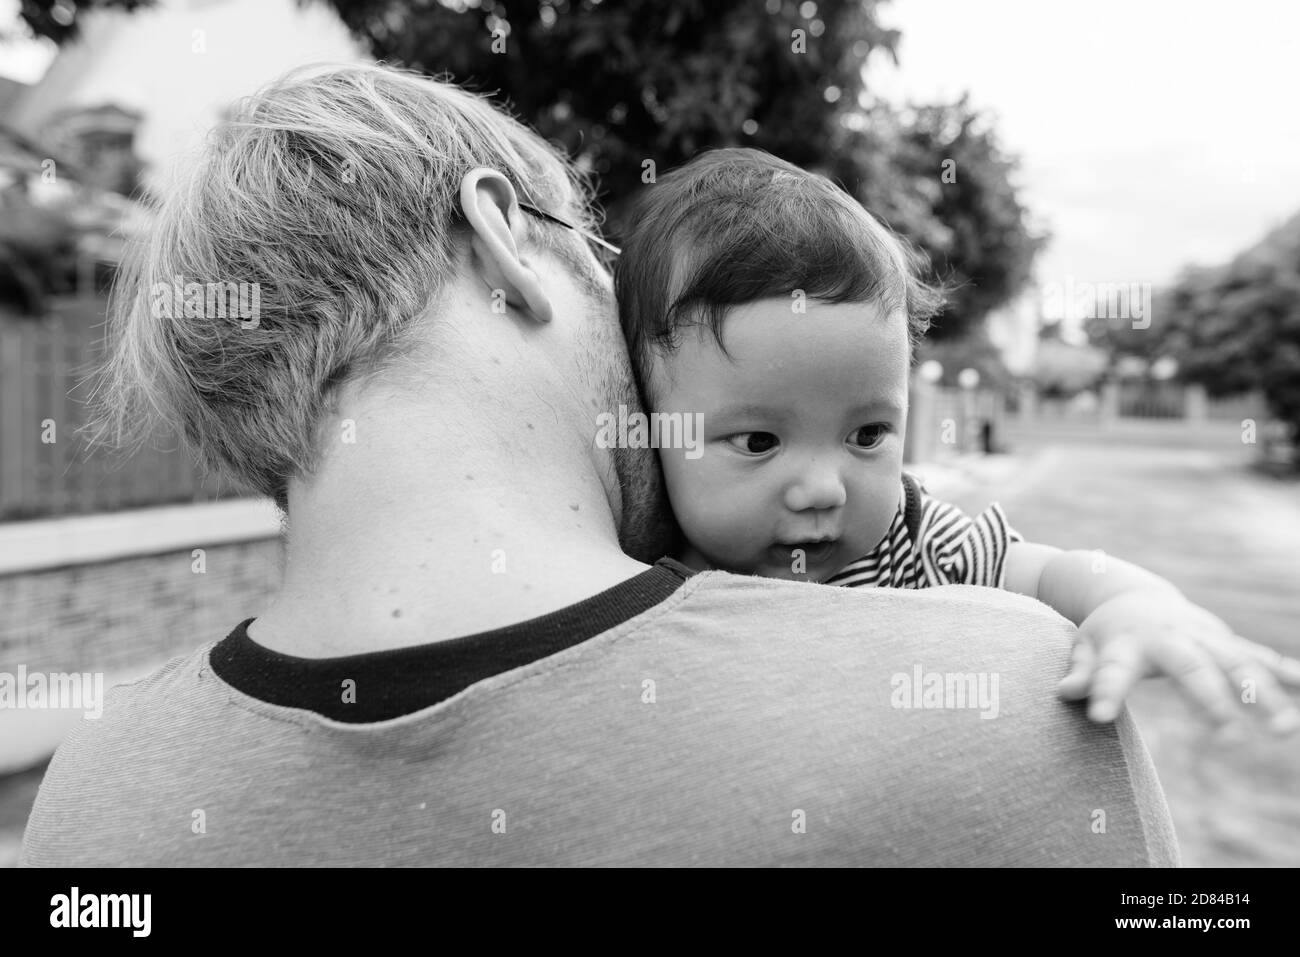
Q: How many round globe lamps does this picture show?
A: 2